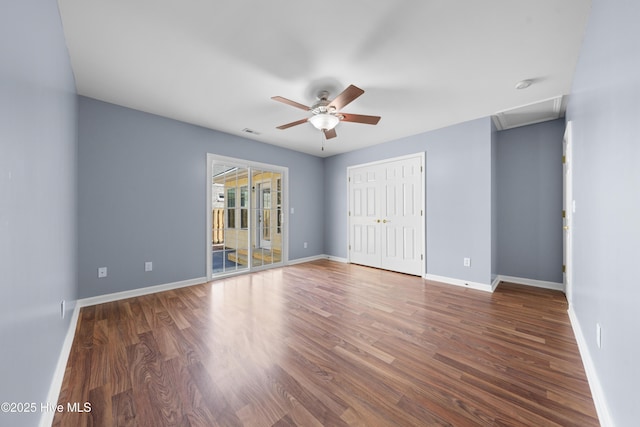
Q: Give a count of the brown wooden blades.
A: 5